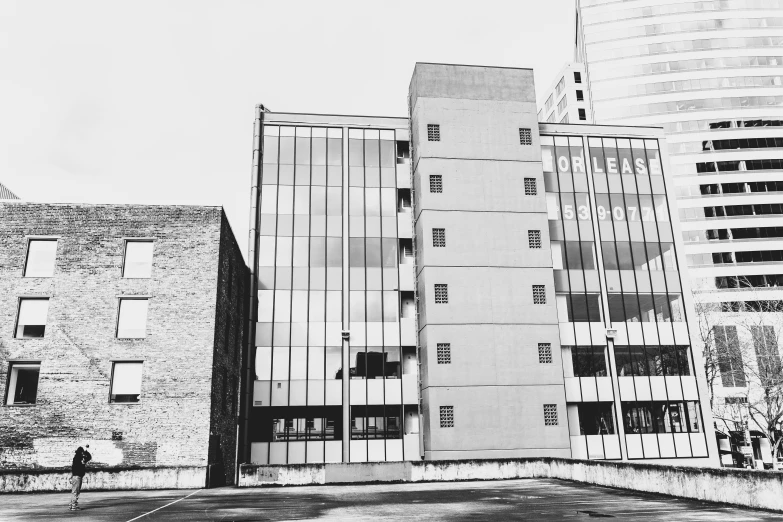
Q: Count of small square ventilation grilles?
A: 12